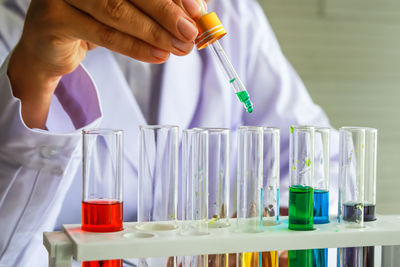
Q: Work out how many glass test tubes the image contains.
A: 10